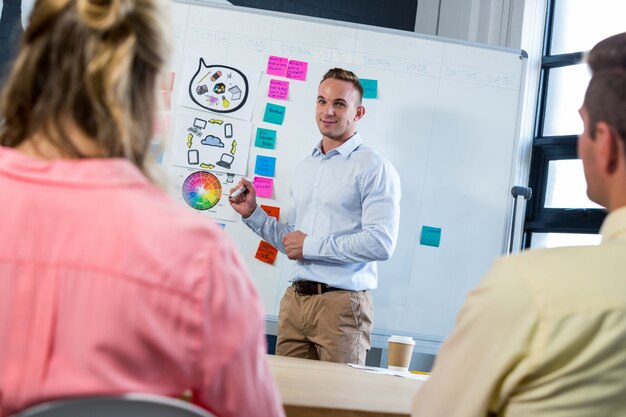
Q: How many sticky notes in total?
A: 11